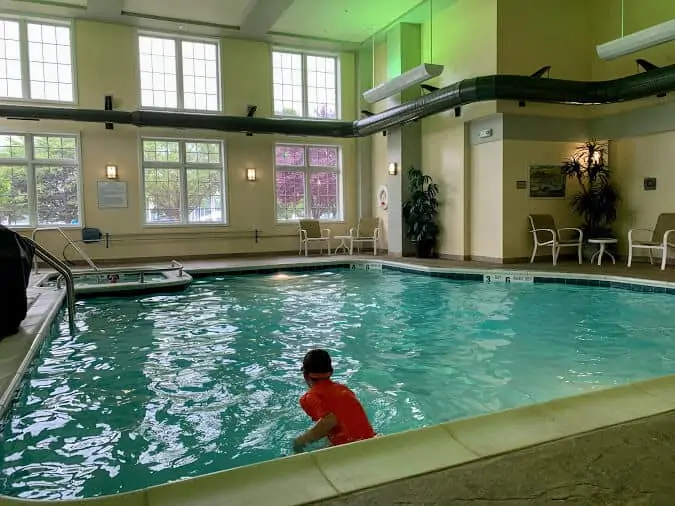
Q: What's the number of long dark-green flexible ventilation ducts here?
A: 1